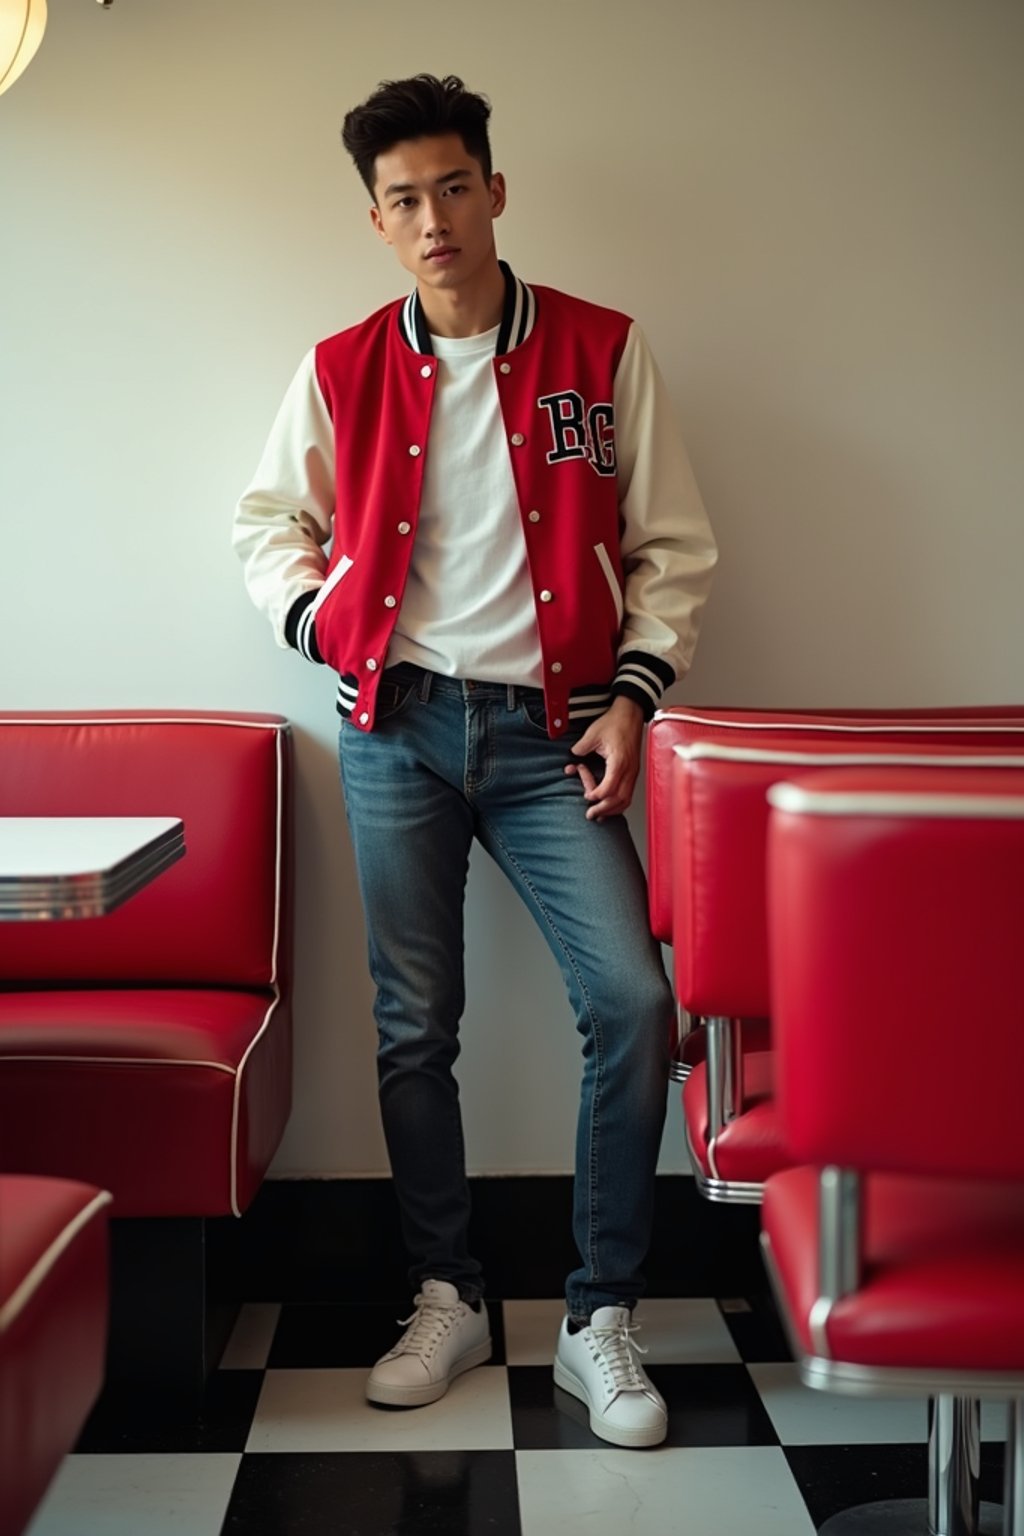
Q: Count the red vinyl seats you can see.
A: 5